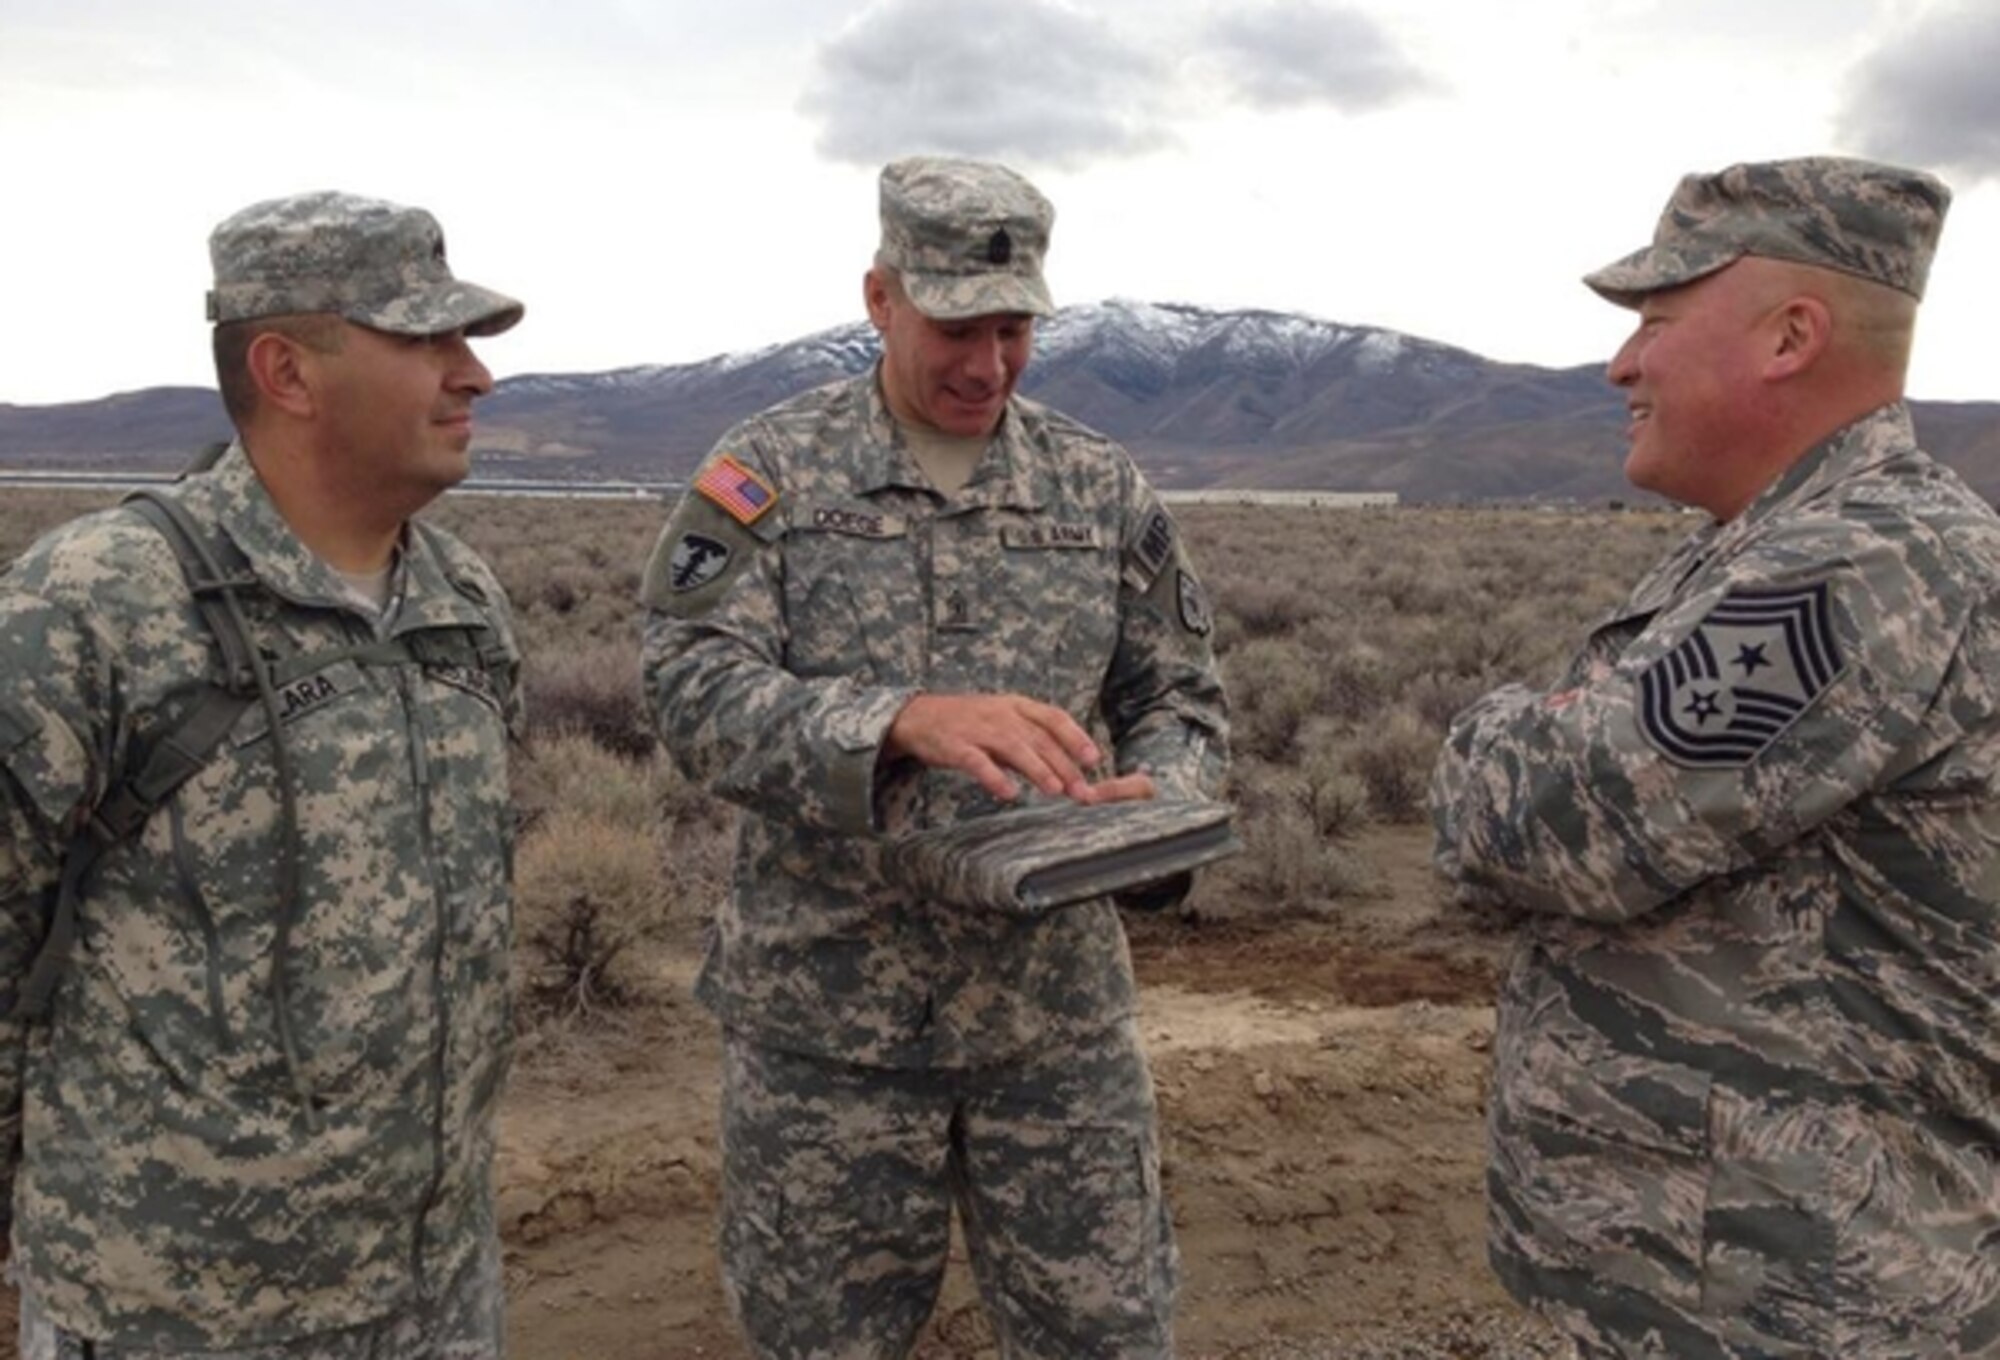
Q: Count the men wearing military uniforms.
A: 3